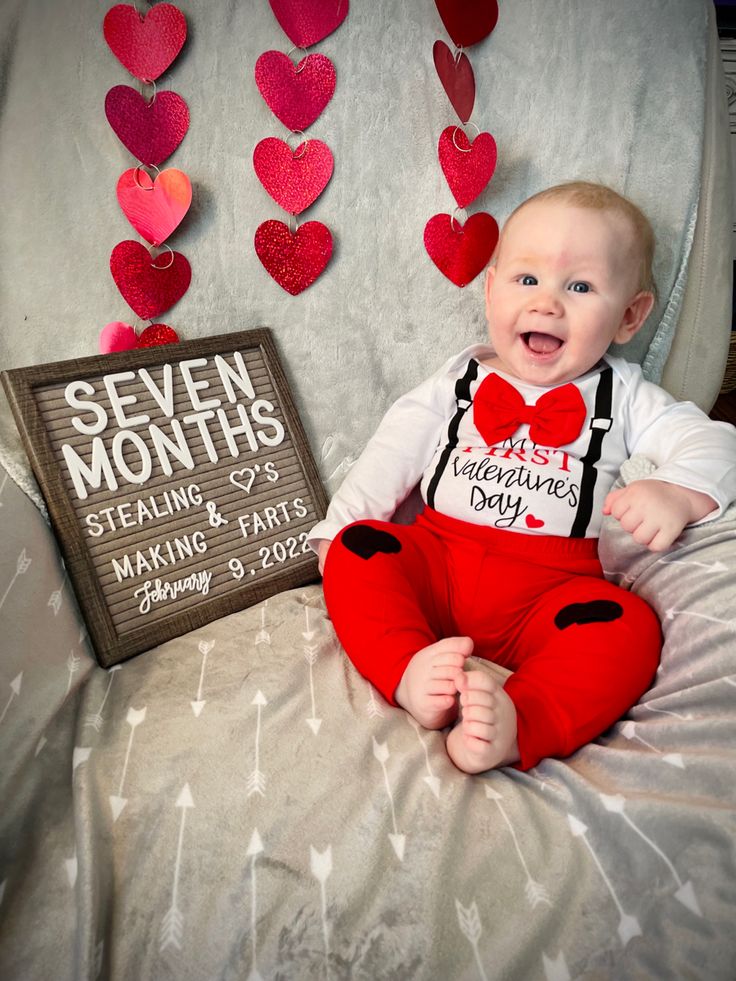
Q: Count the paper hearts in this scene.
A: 13